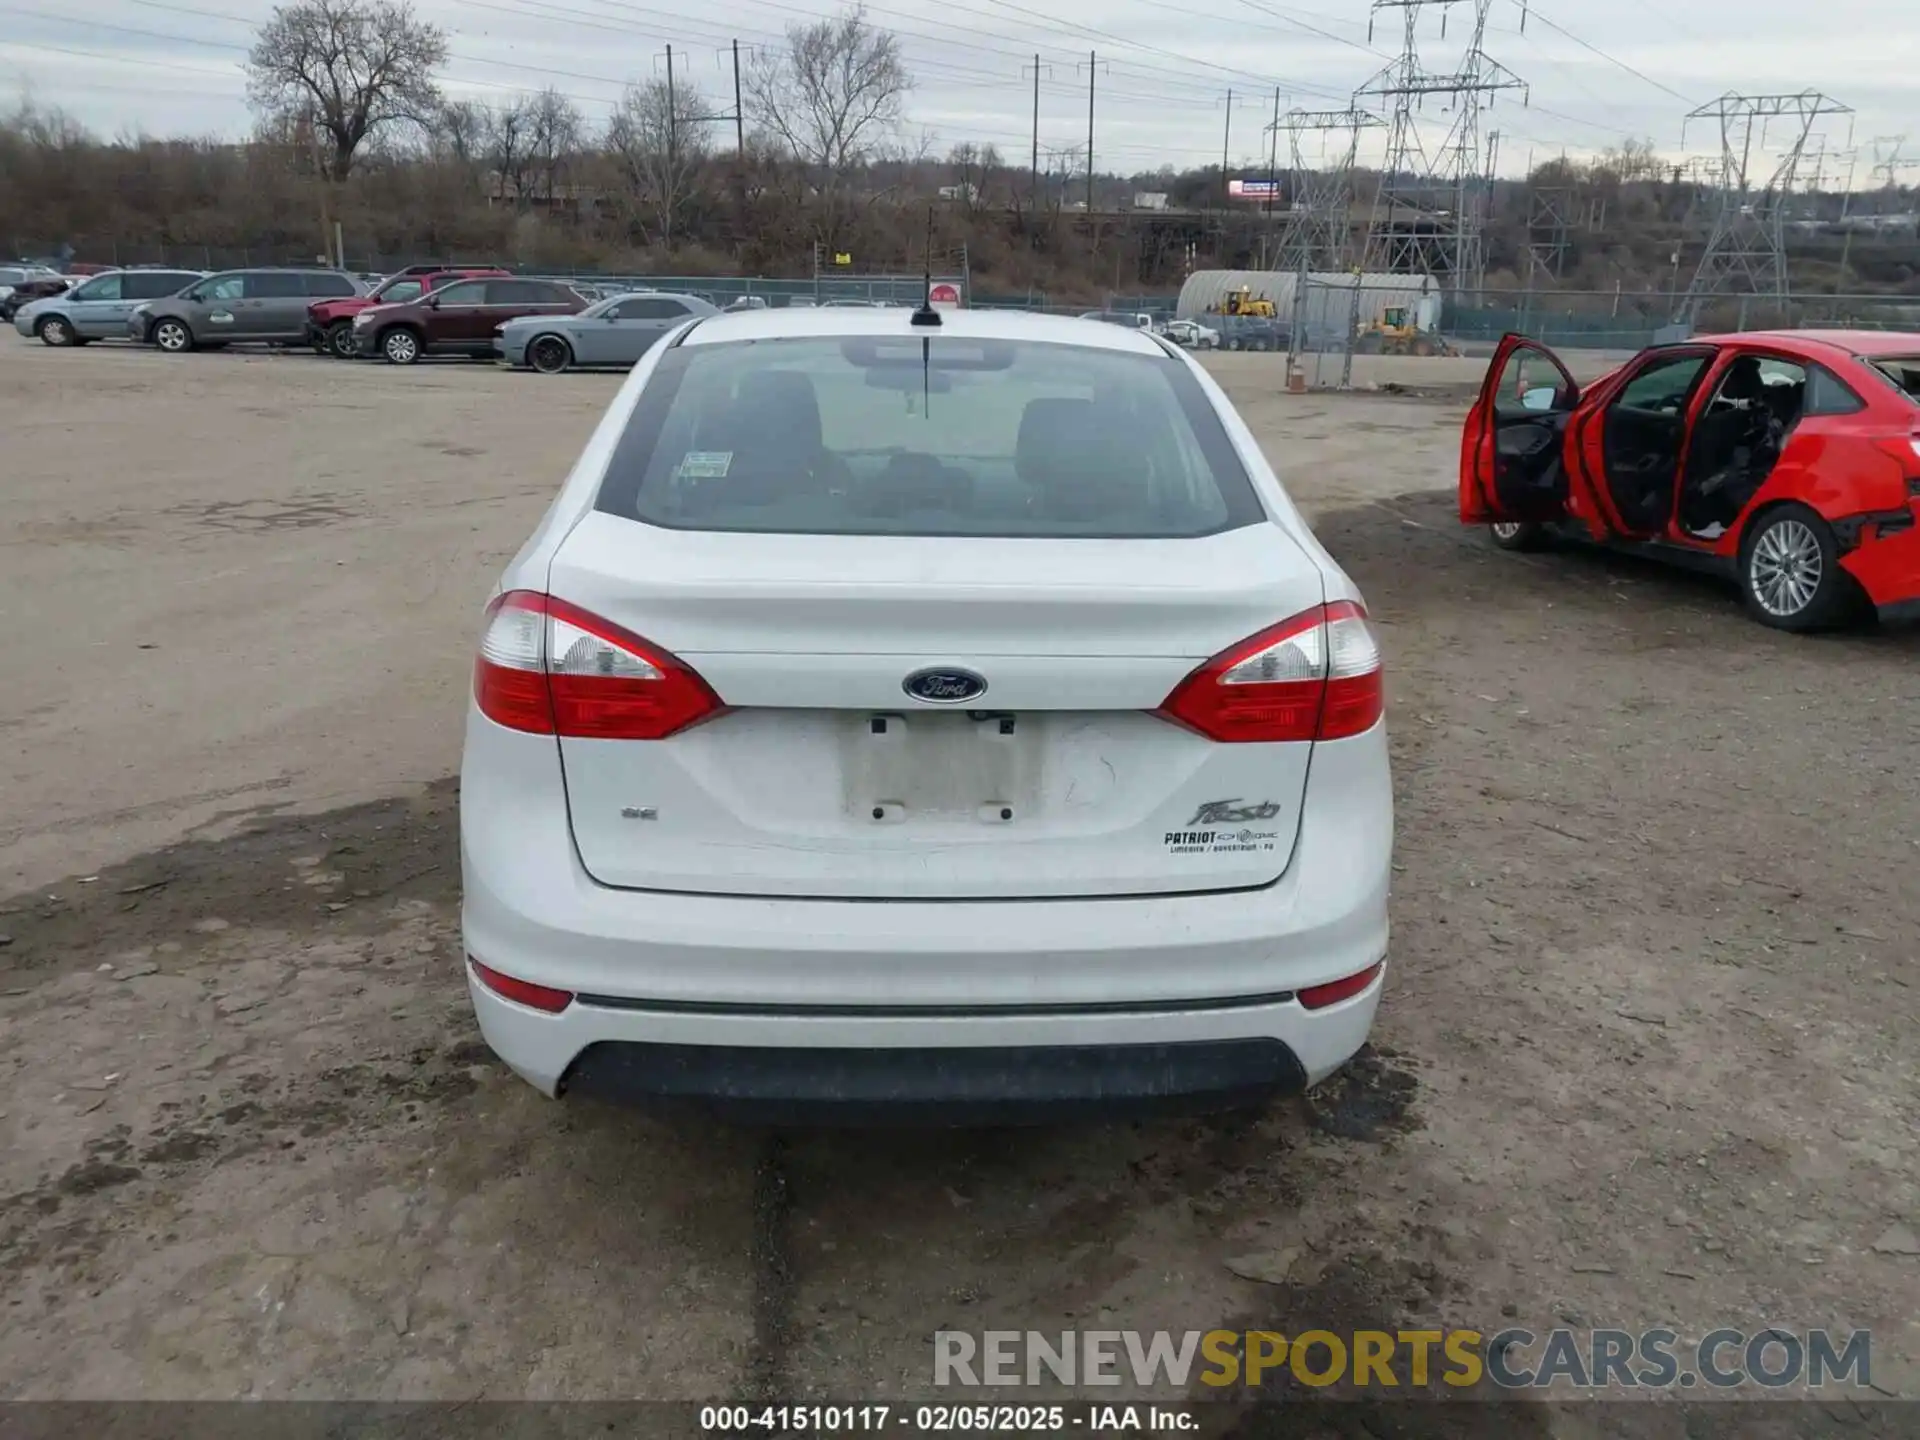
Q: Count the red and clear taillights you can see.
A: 2